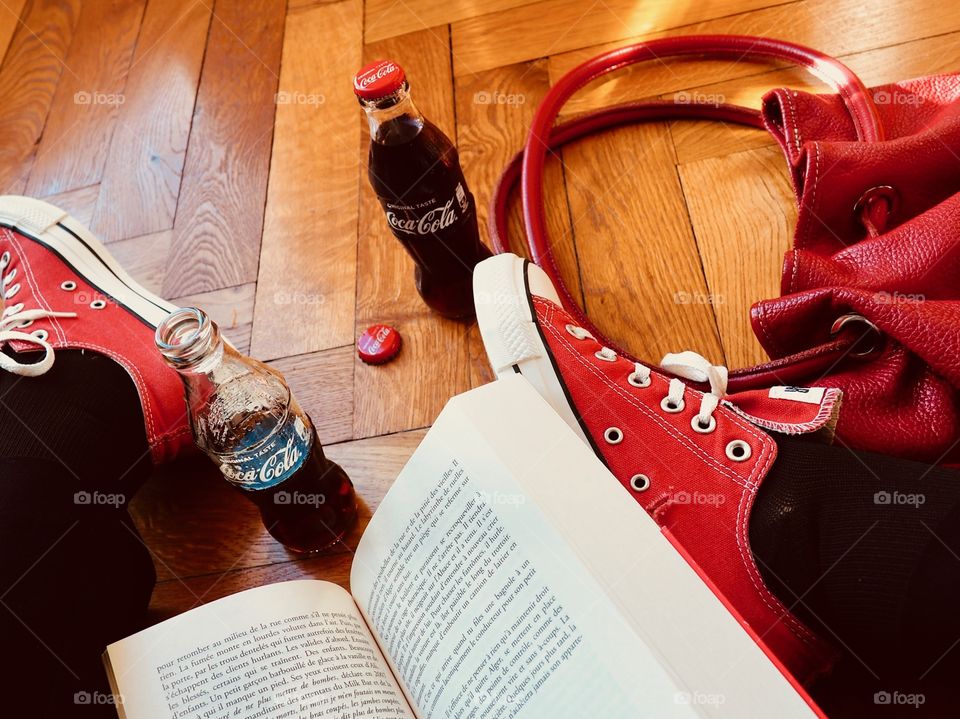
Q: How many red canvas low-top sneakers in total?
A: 2